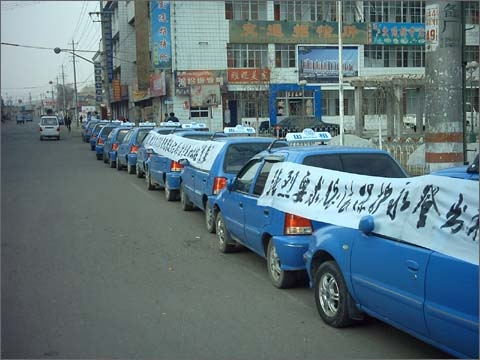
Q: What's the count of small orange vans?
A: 0